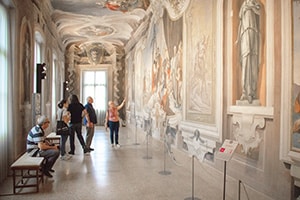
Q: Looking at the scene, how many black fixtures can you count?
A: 2